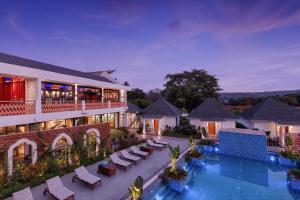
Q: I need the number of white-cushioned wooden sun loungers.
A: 8